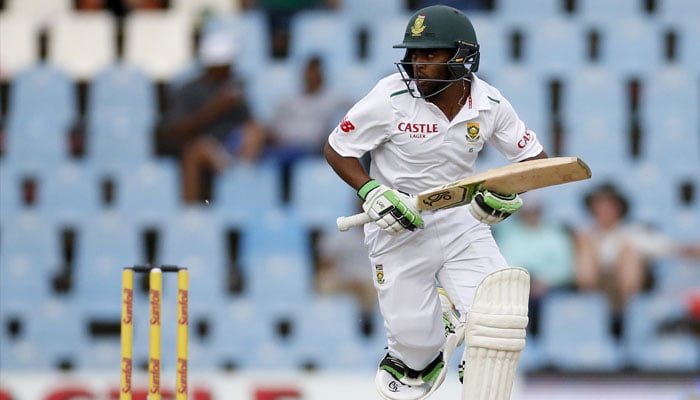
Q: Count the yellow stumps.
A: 3